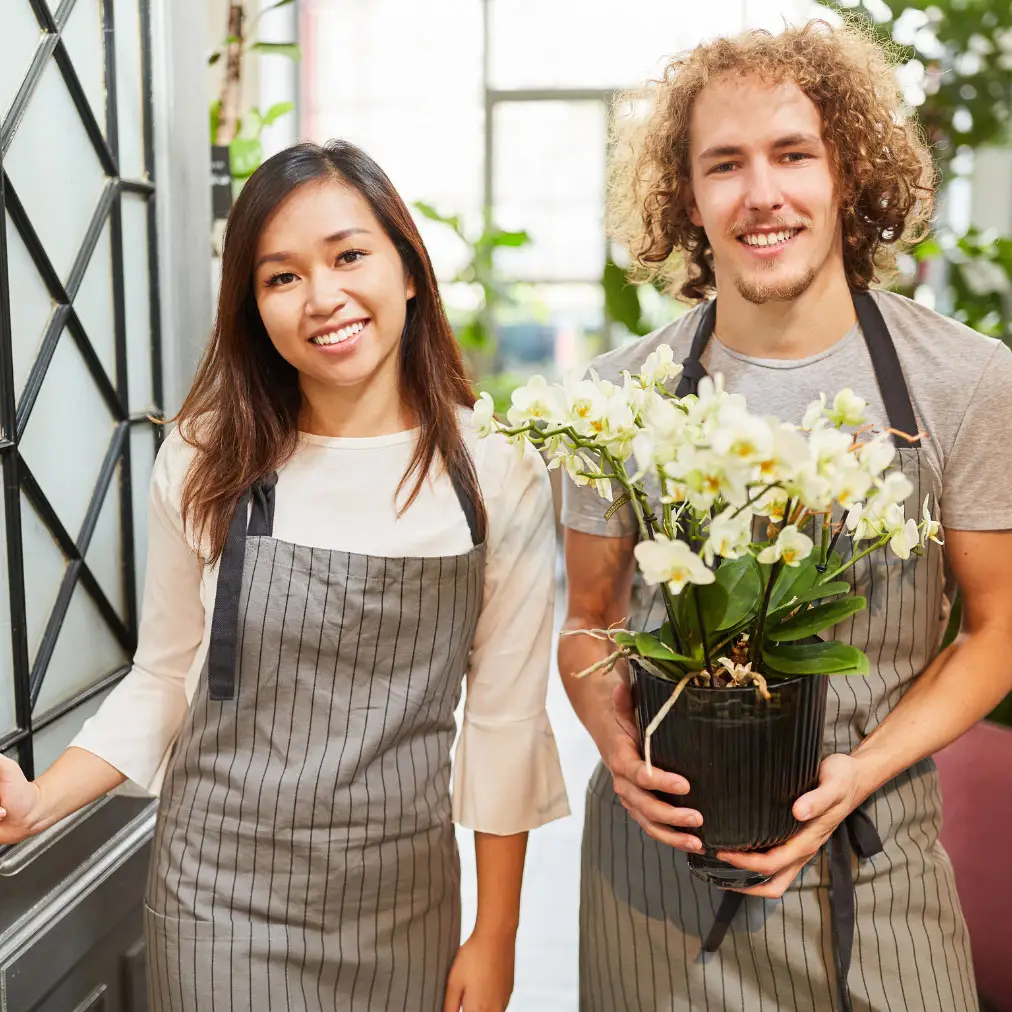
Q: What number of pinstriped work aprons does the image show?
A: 2